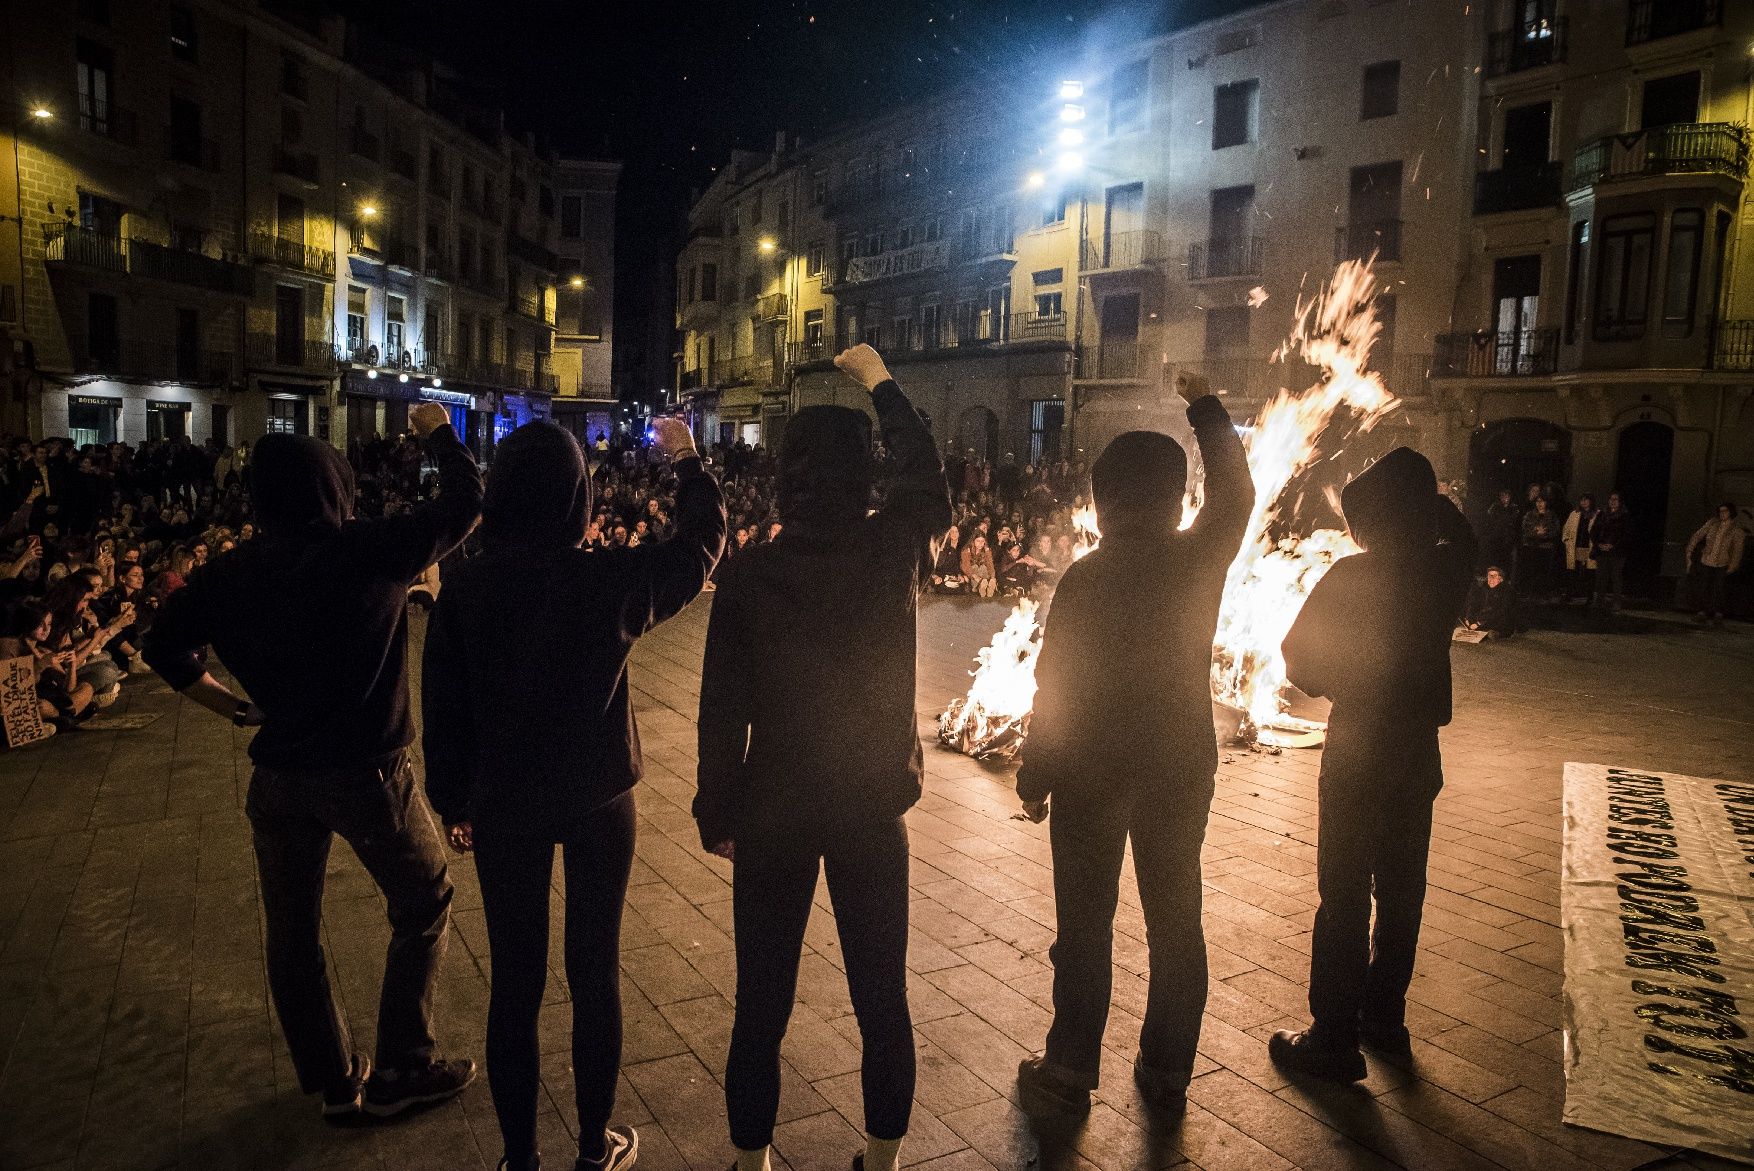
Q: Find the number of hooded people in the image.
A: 5